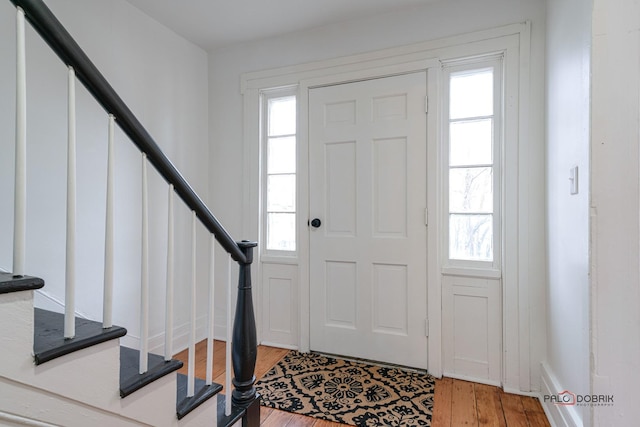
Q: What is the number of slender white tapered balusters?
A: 8